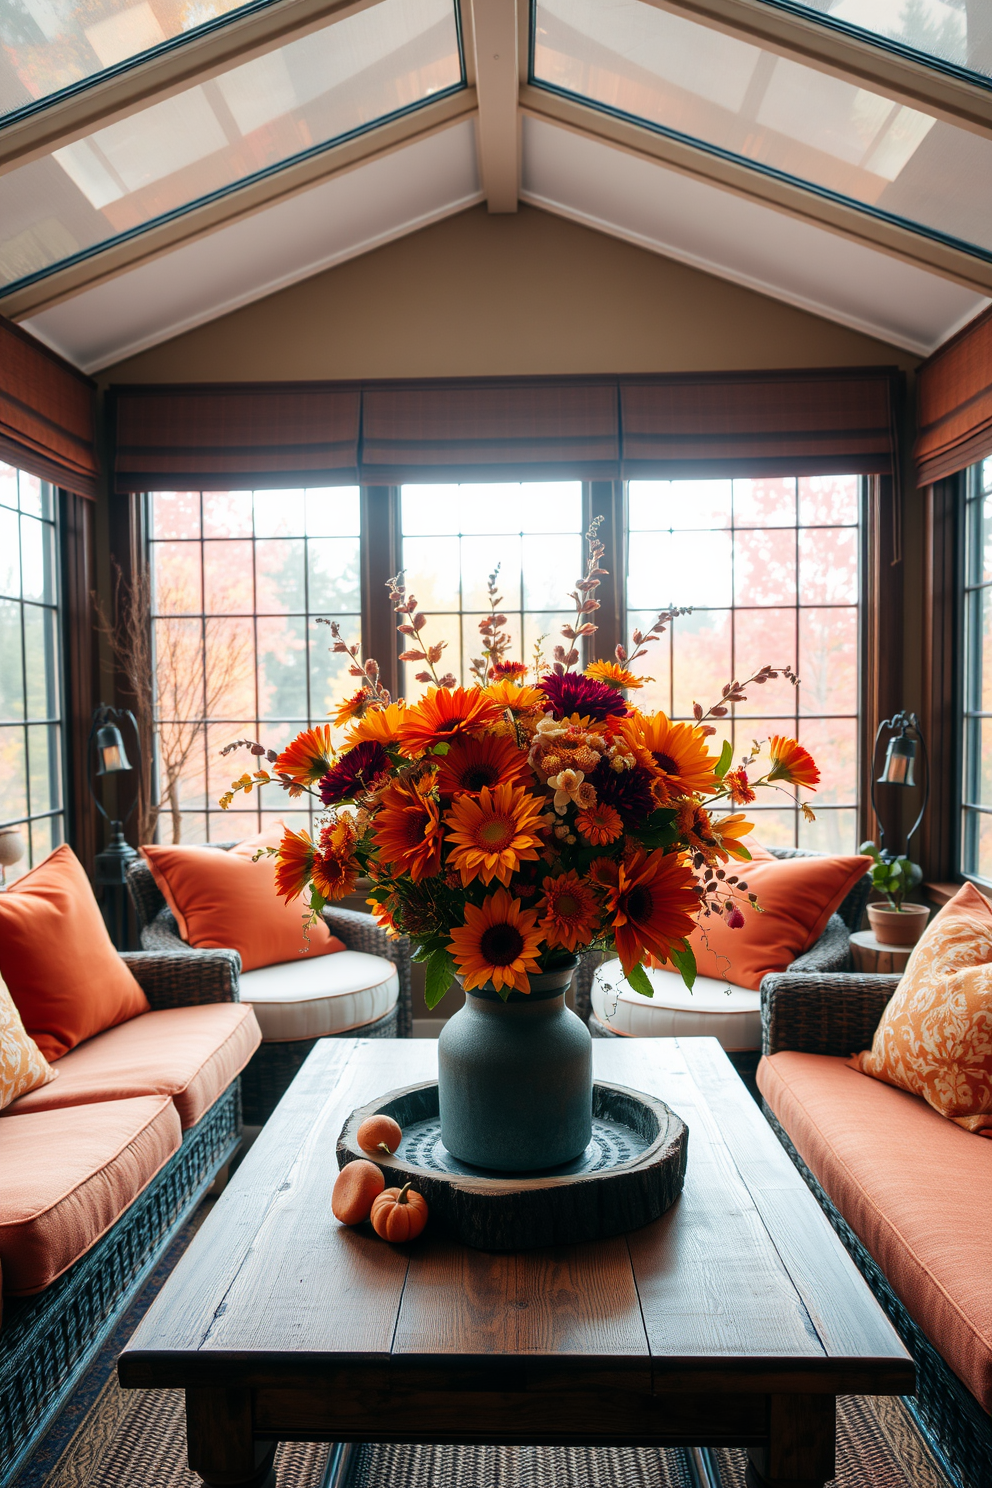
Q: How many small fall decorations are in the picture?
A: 3